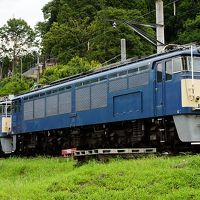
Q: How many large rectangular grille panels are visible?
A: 8